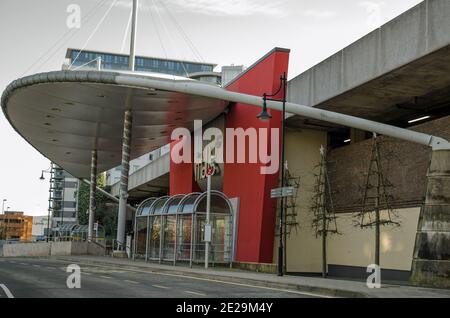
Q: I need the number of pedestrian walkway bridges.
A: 1